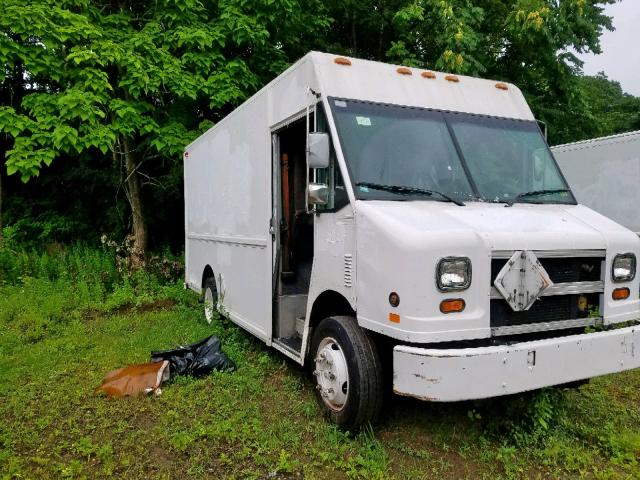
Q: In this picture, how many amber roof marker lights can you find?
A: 5